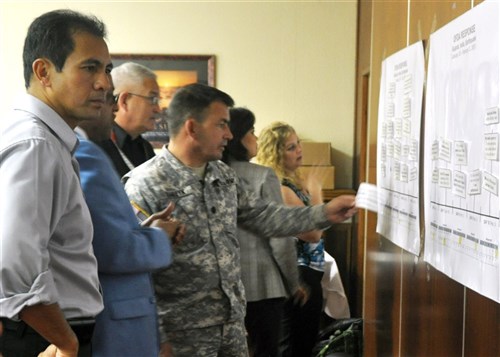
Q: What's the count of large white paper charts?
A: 2